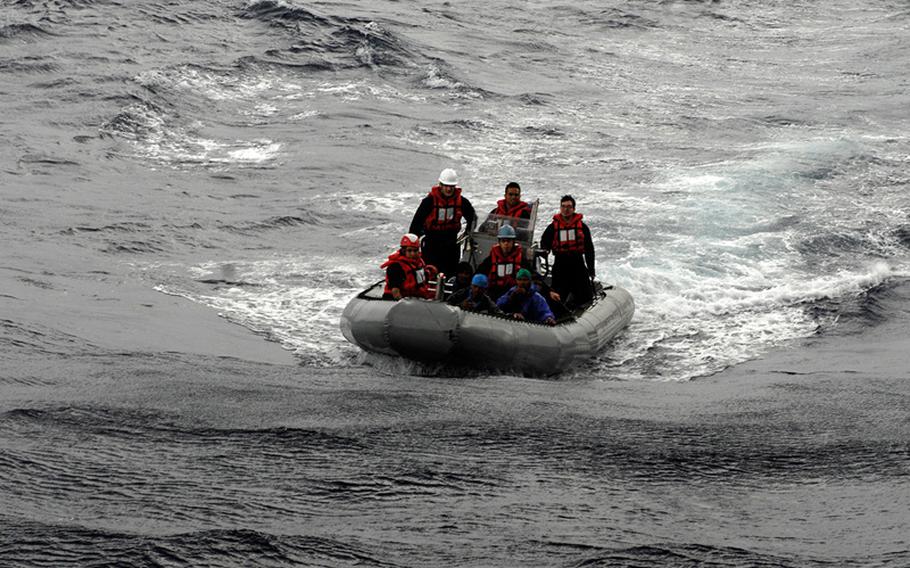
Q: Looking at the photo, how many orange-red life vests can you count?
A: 5